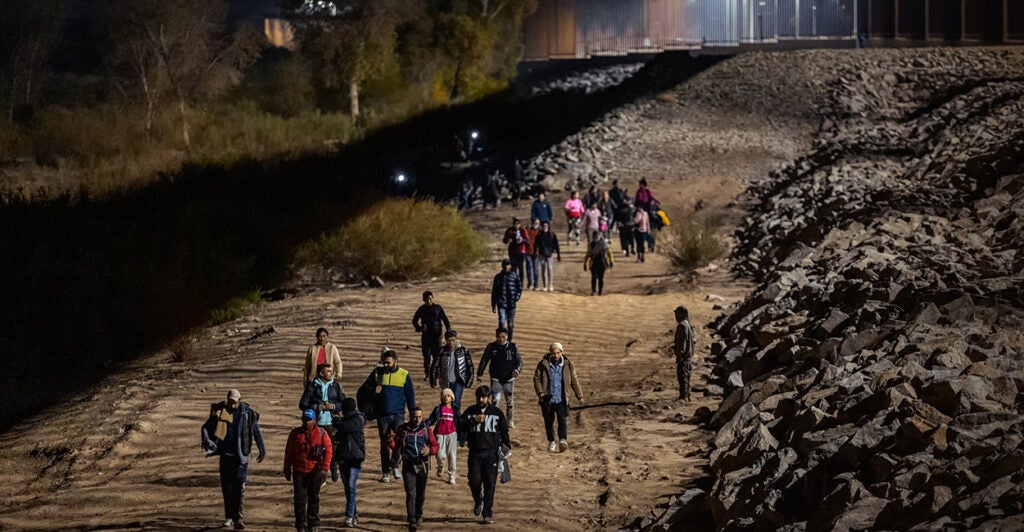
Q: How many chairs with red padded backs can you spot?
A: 0